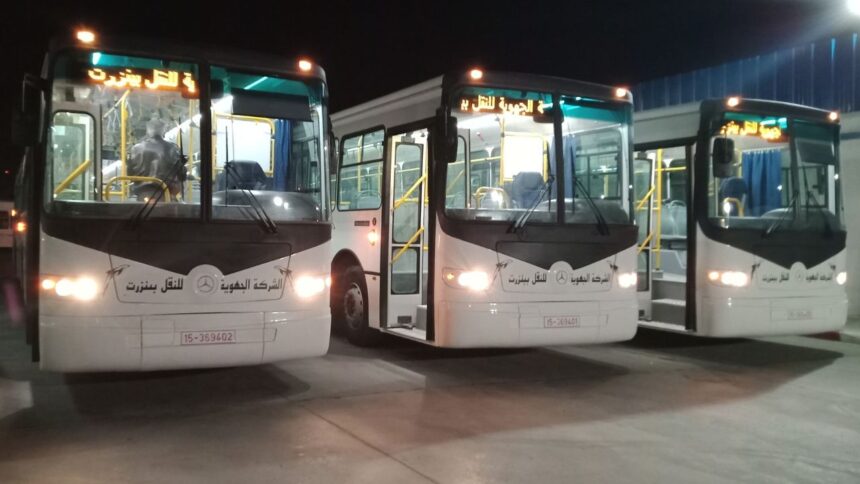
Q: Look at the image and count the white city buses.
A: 3